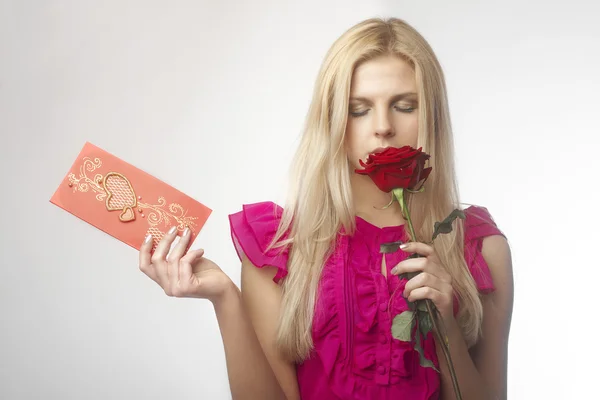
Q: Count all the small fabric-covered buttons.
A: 3